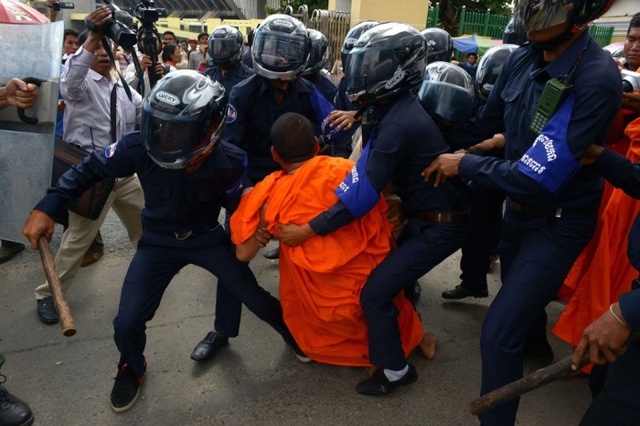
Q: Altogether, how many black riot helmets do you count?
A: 11